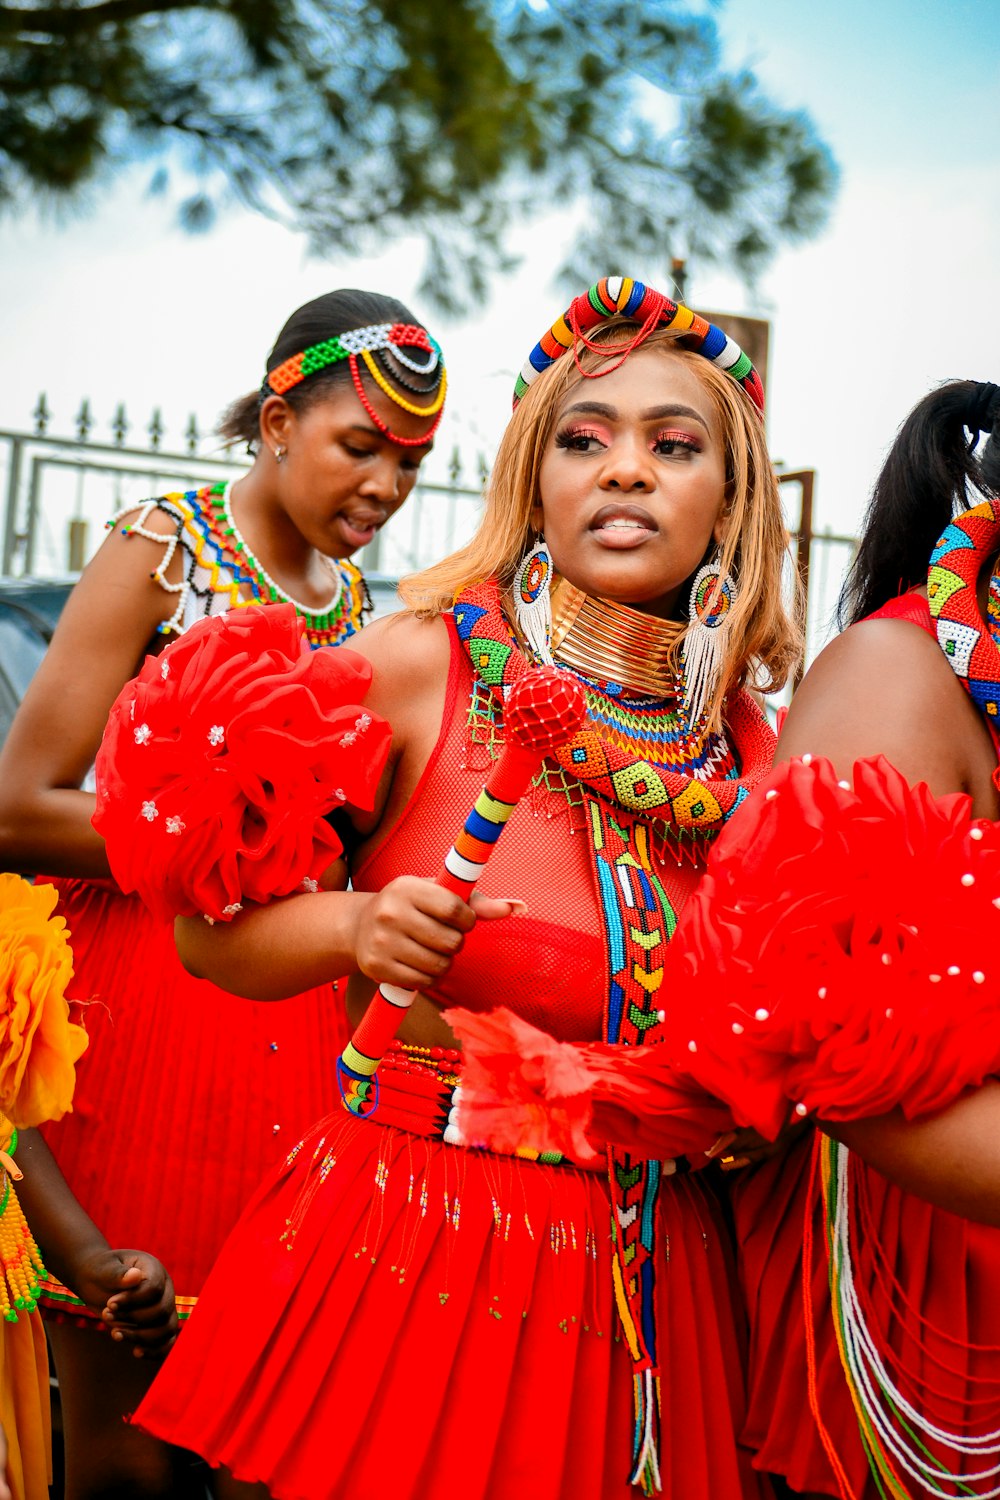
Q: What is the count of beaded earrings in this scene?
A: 2